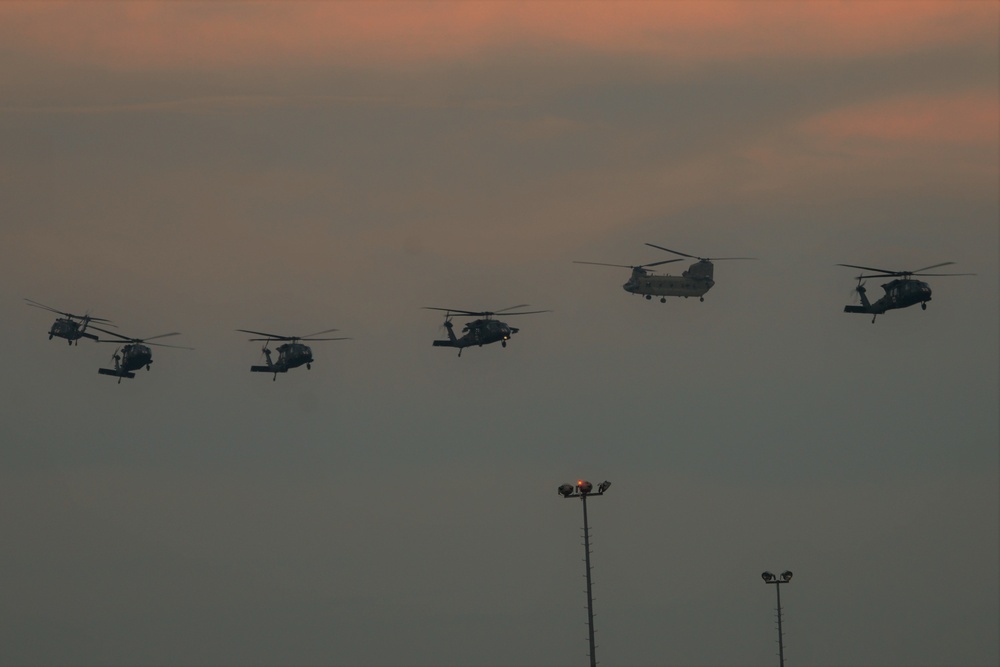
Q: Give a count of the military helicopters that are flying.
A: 6